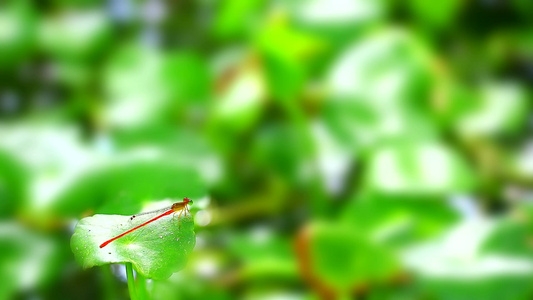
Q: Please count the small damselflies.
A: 1